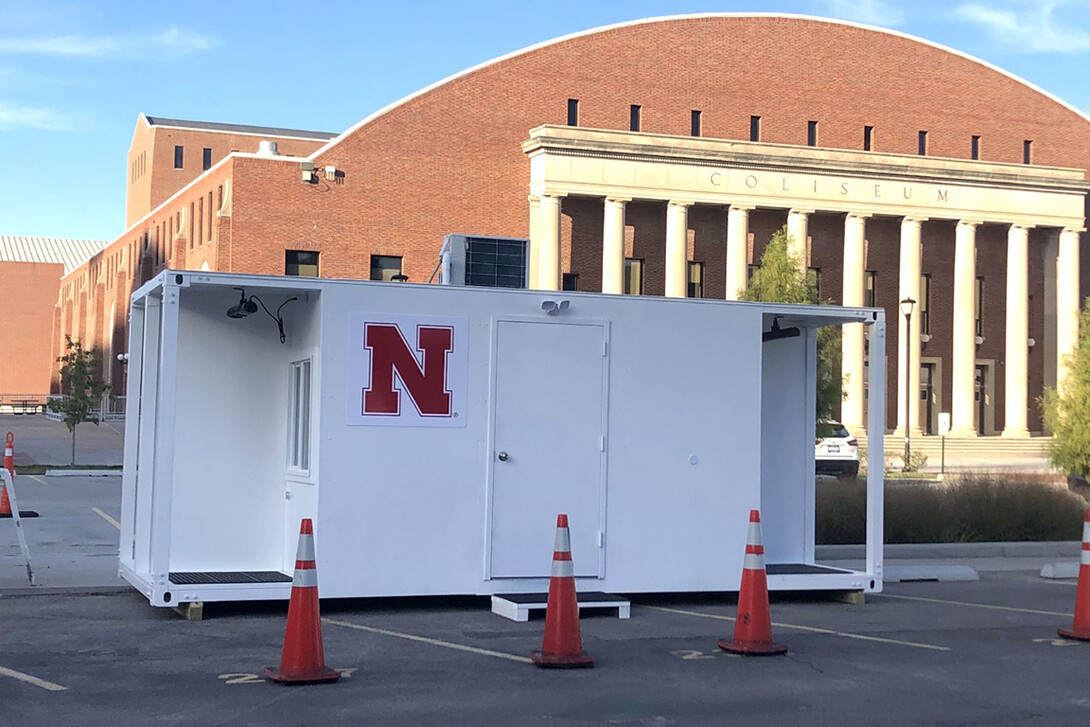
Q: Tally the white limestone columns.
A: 10